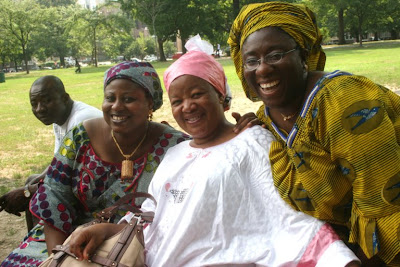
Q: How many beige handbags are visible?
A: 1